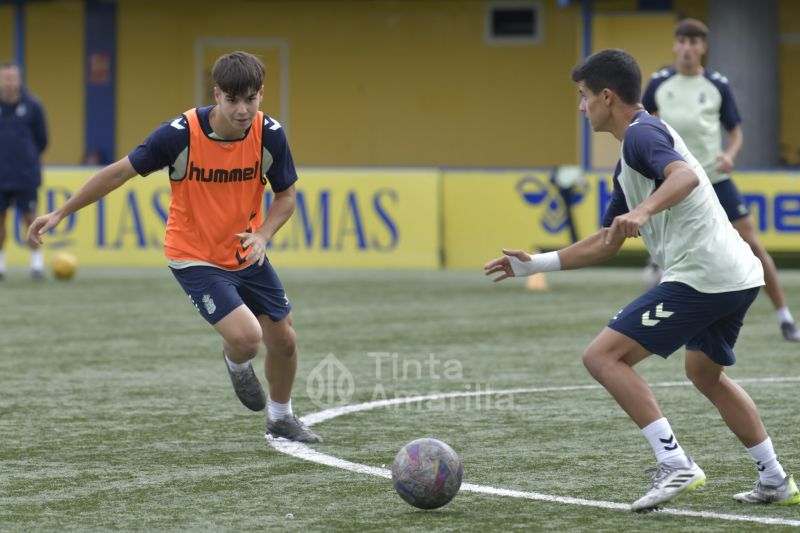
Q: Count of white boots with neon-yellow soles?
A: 2